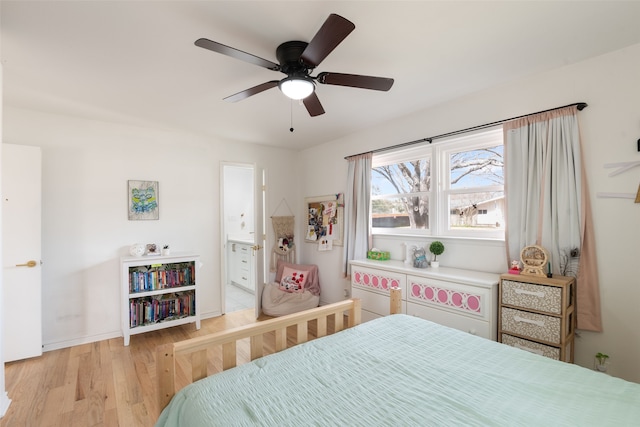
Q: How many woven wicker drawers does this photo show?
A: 3